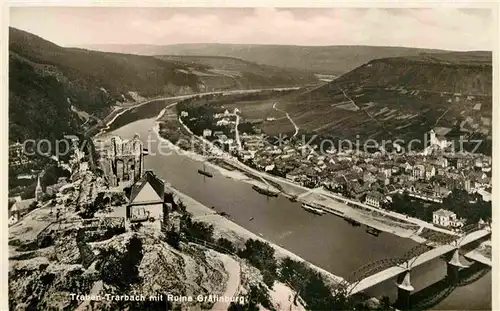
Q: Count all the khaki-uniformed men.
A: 0